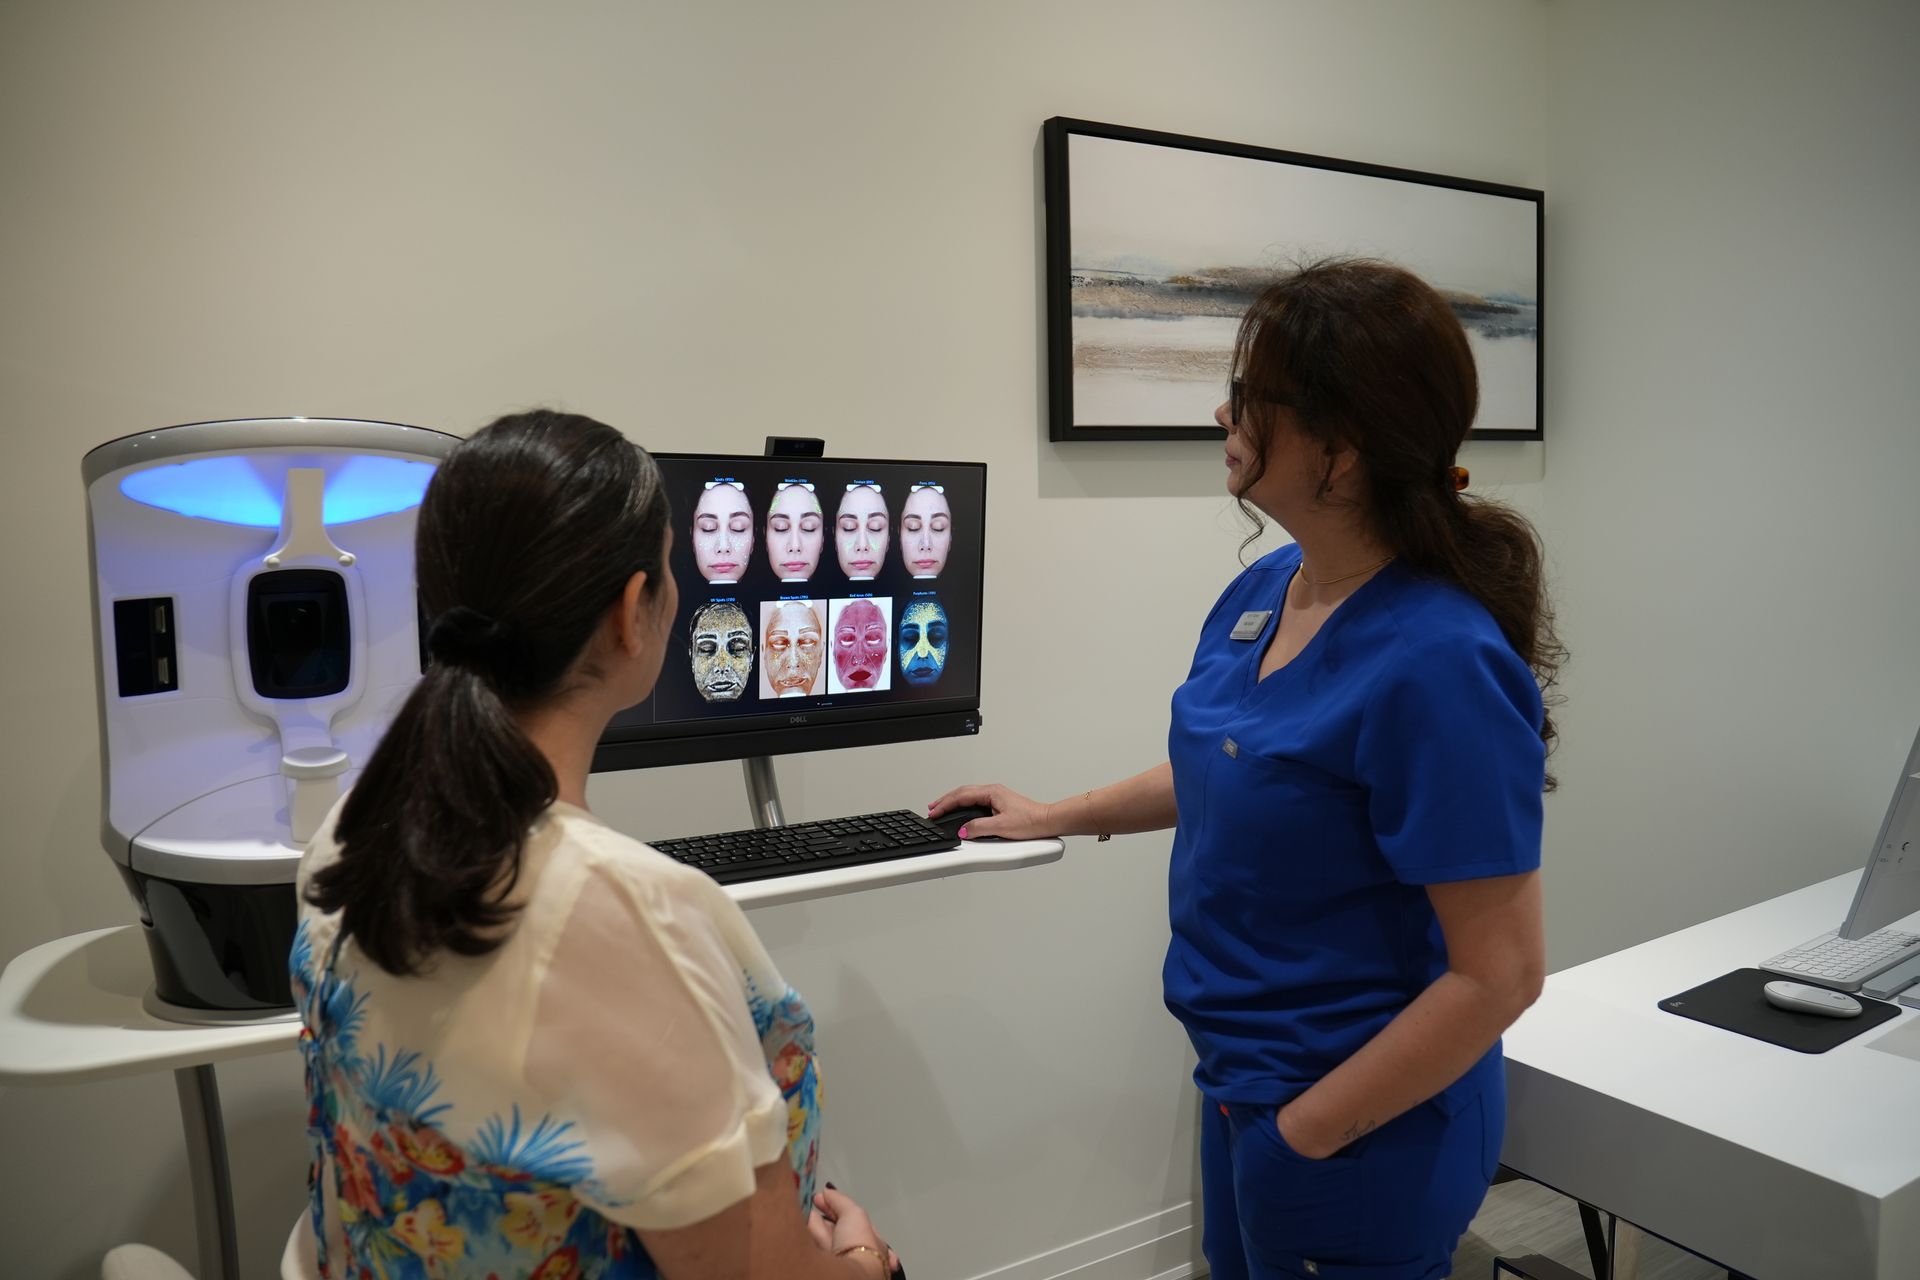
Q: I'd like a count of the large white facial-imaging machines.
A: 1